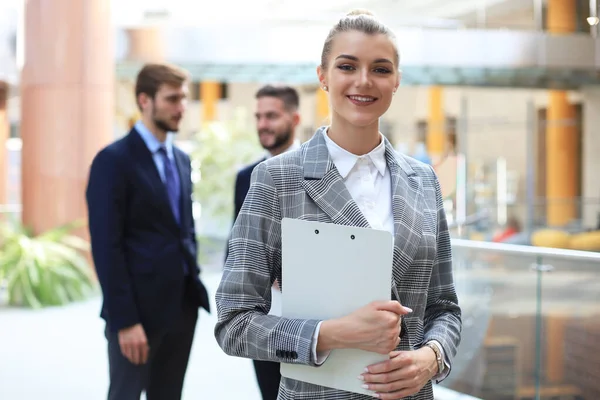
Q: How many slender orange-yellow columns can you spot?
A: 4